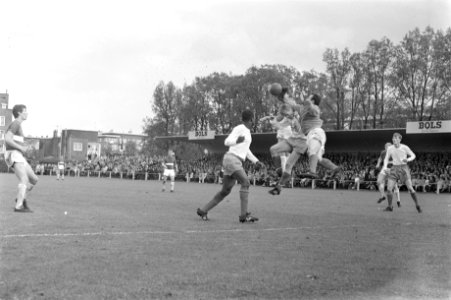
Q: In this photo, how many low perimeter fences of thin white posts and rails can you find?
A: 1